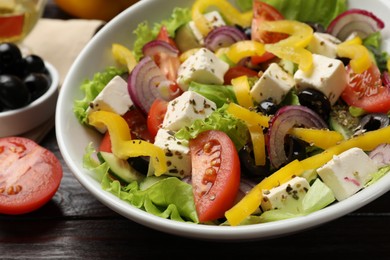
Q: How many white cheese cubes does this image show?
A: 10